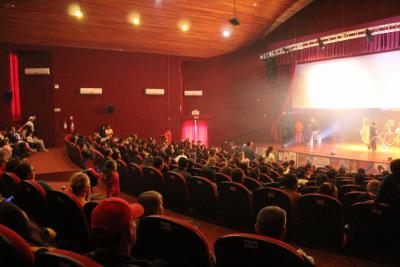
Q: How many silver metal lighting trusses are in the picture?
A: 1